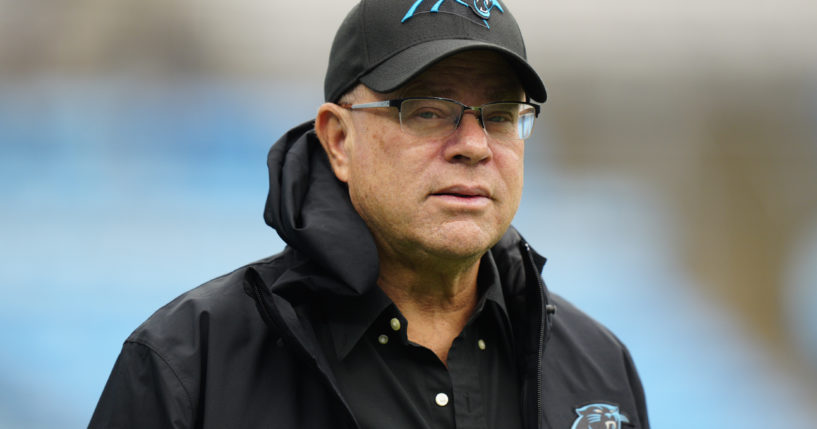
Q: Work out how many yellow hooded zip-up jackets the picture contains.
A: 0